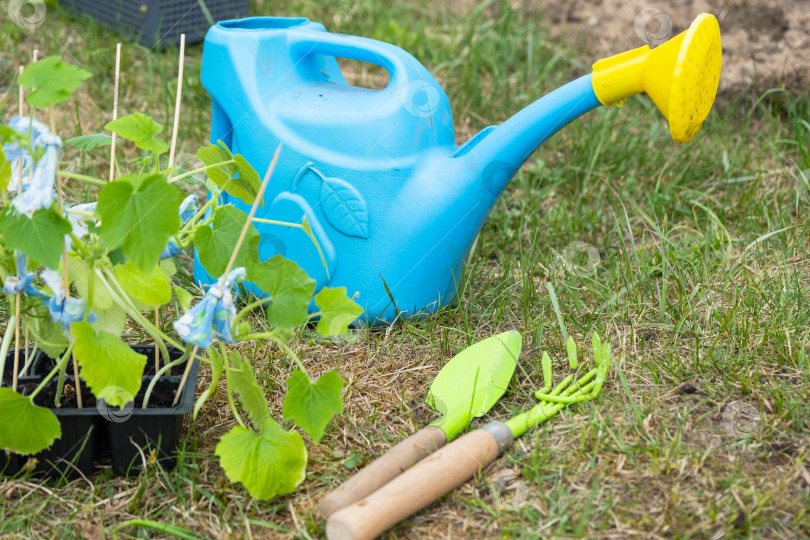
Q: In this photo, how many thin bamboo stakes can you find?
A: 6